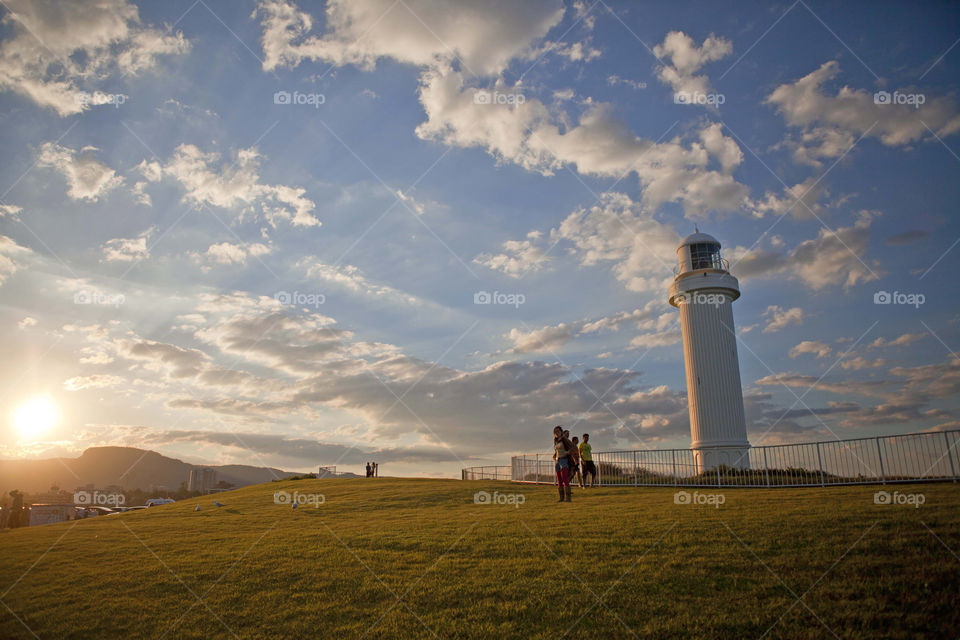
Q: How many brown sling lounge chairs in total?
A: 0